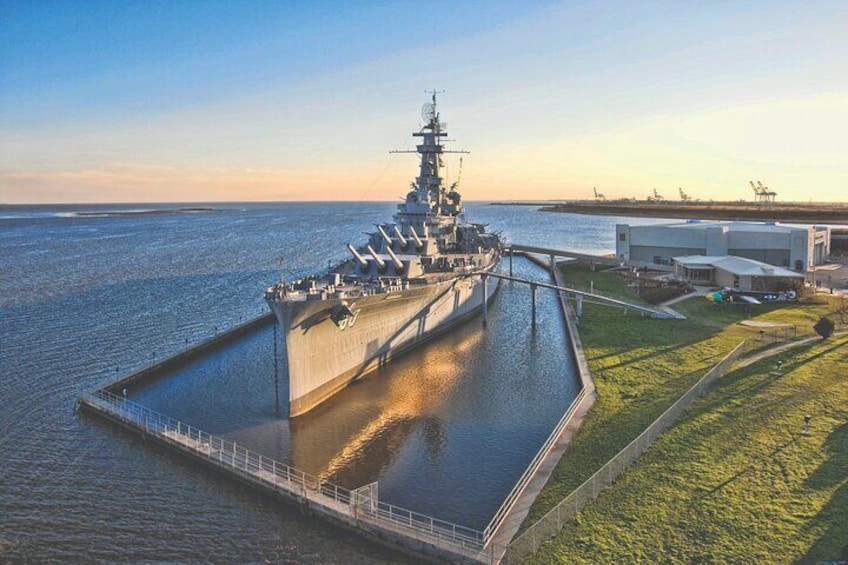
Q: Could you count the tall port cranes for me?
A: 5